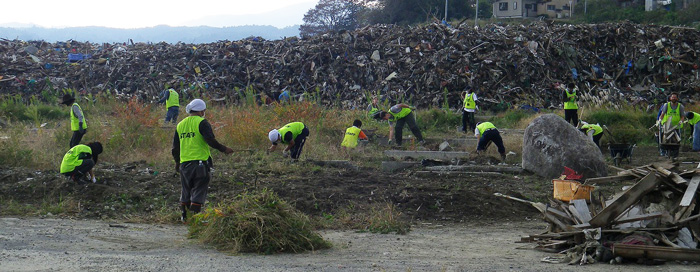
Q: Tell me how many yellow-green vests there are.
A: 14